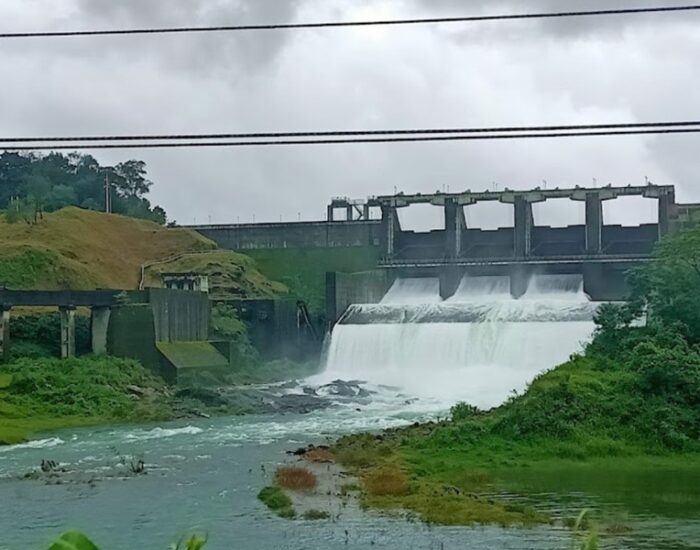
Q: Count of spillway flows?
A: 3